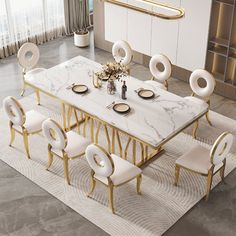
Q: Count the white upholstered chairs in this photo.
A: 8